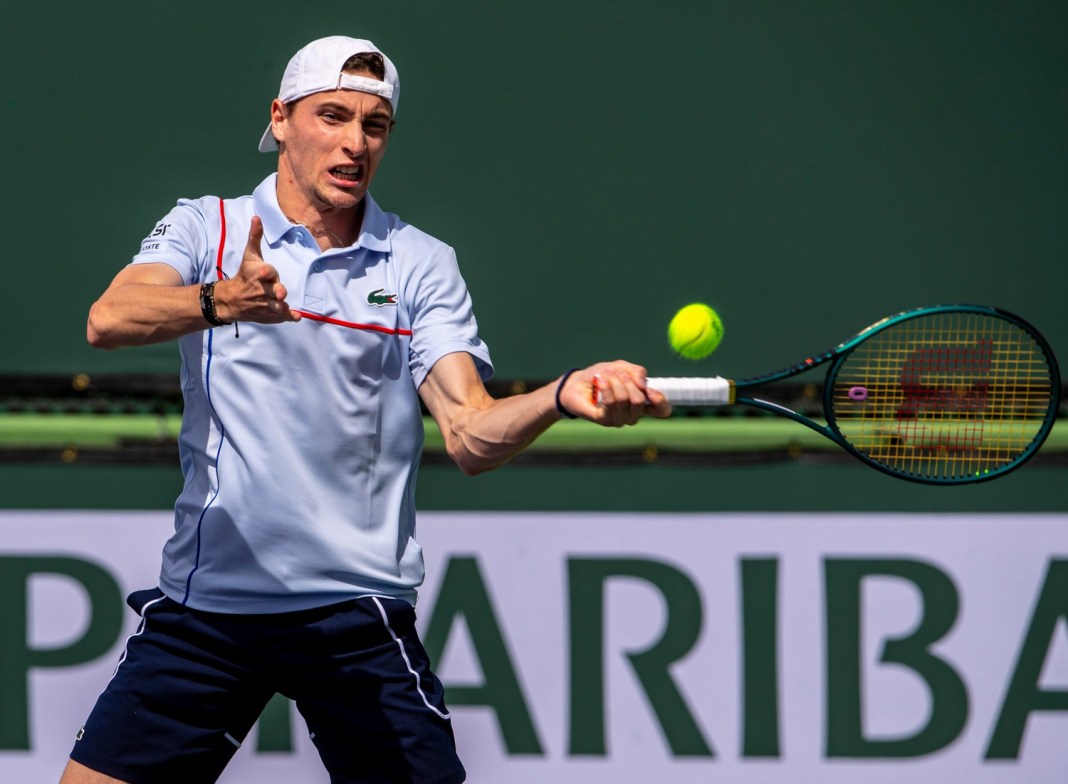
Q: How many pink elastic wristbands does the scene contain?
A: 0